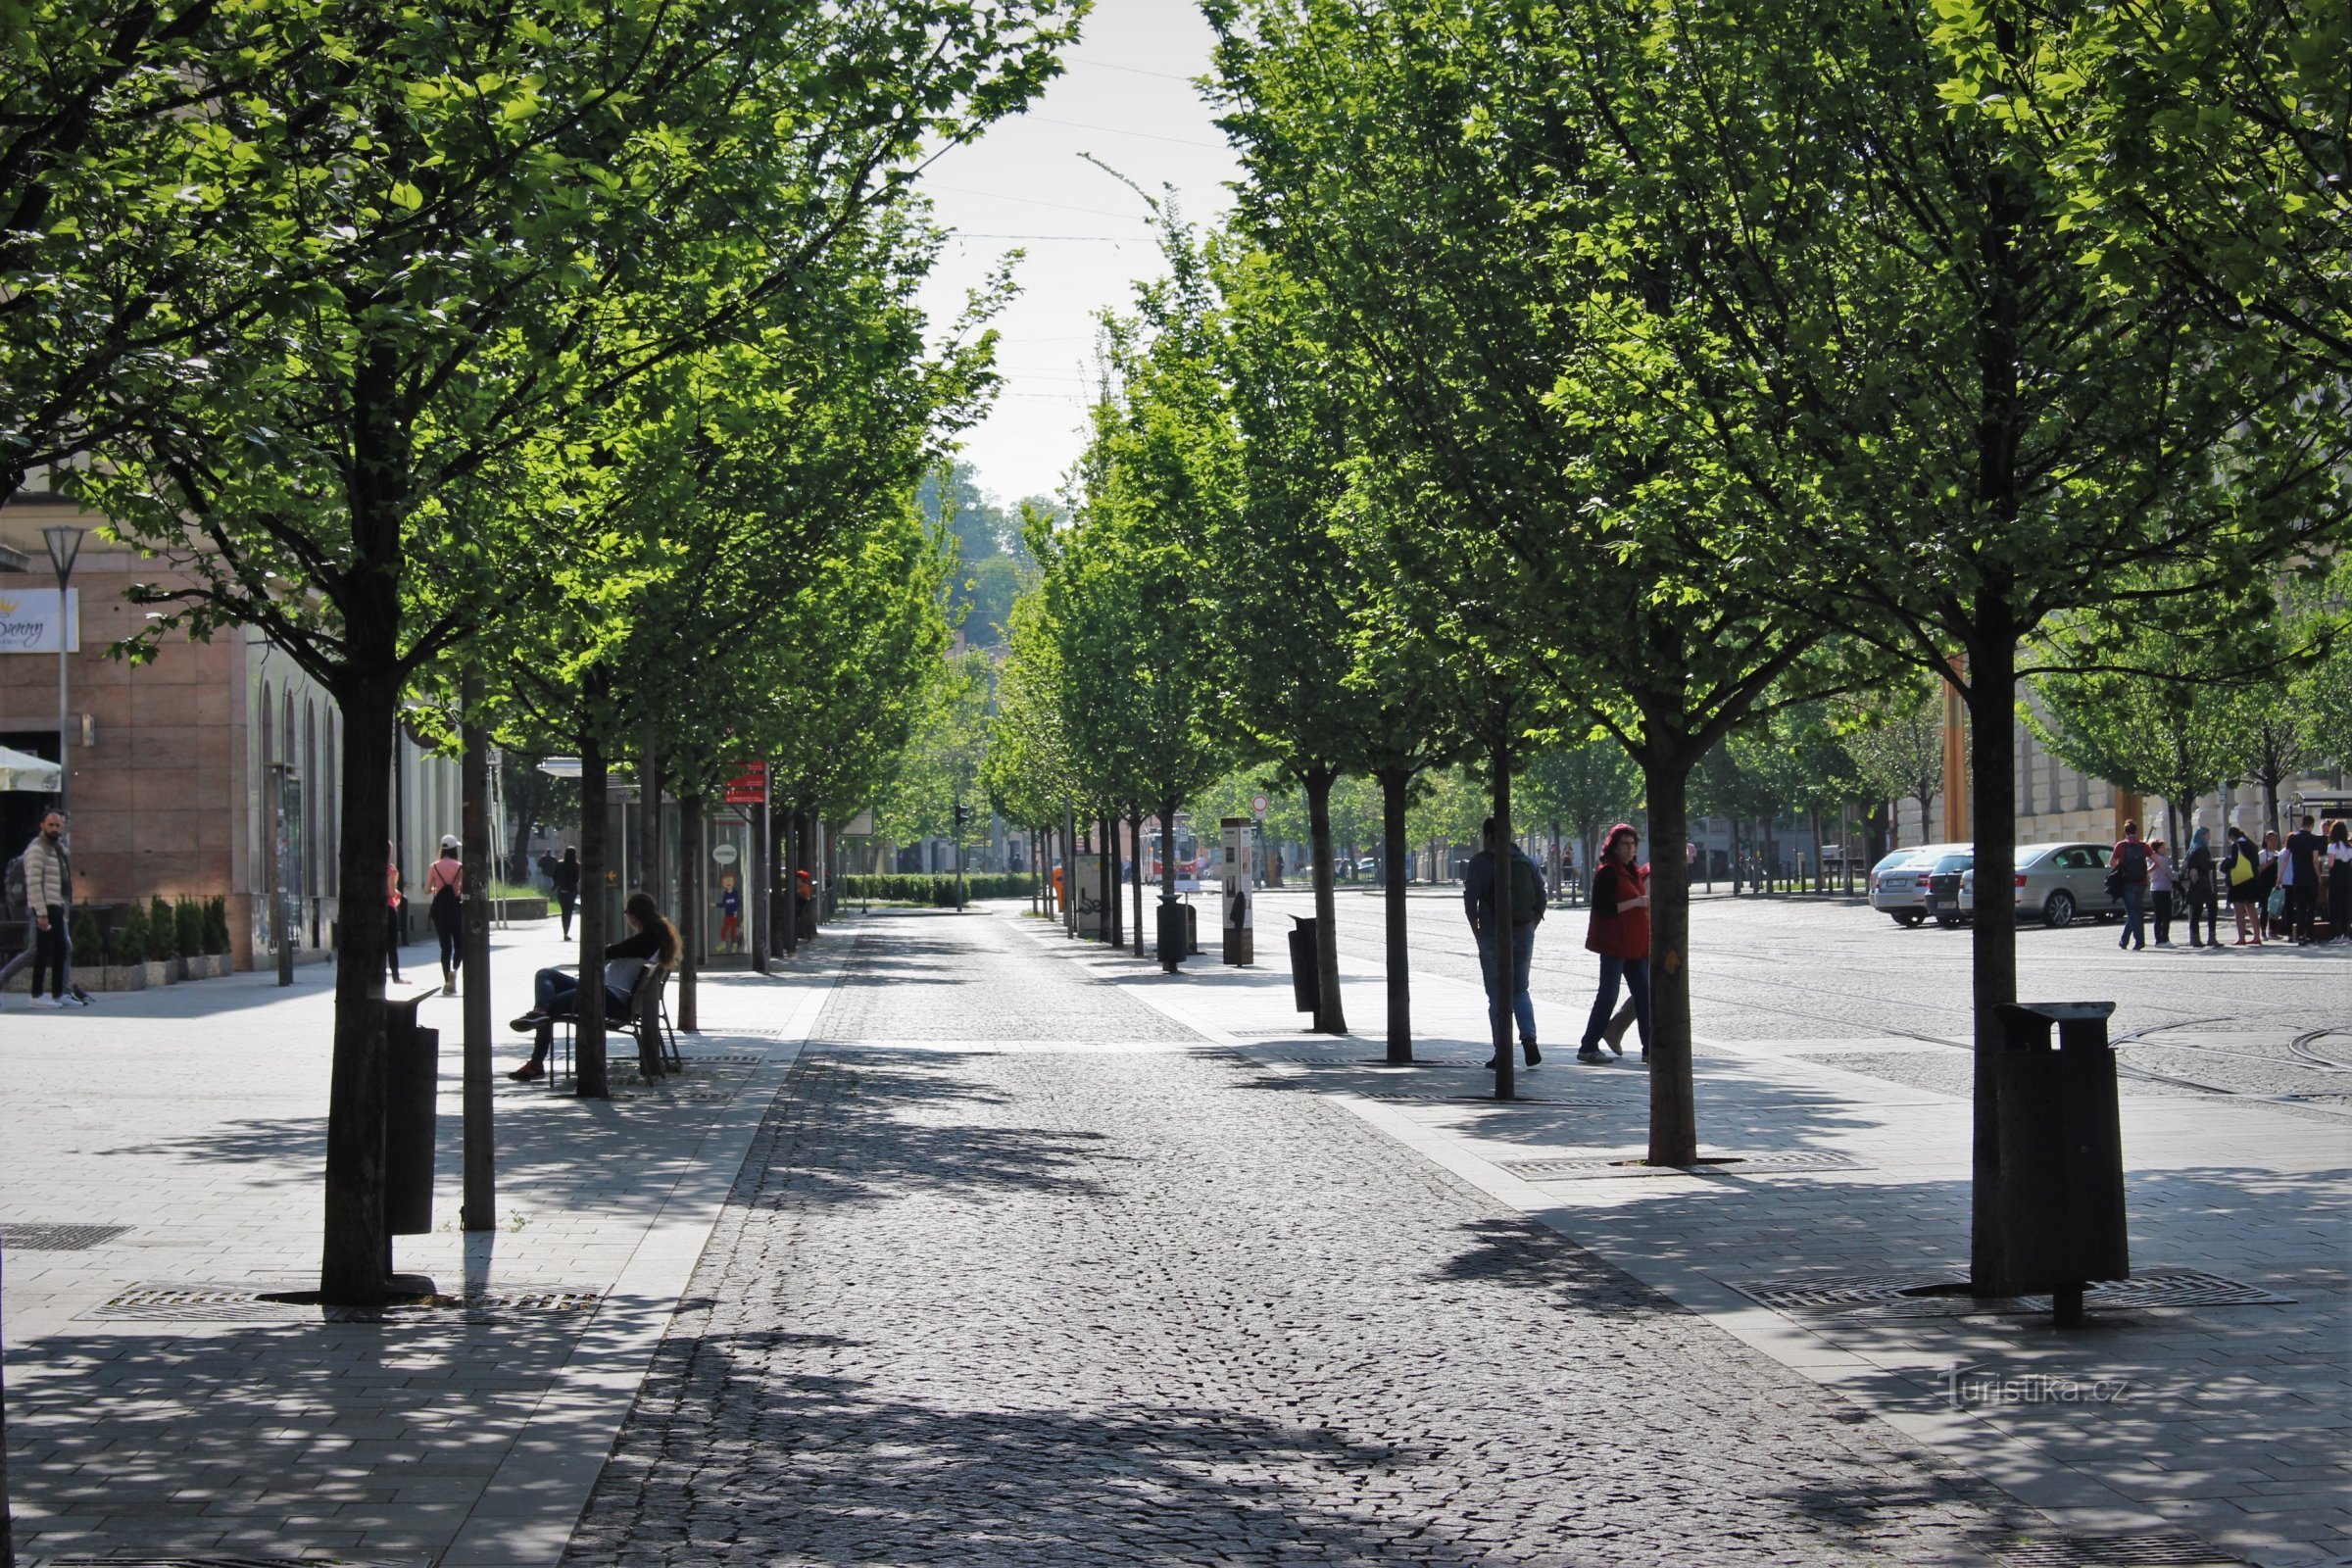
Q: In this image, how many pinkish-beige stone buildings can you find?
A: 1